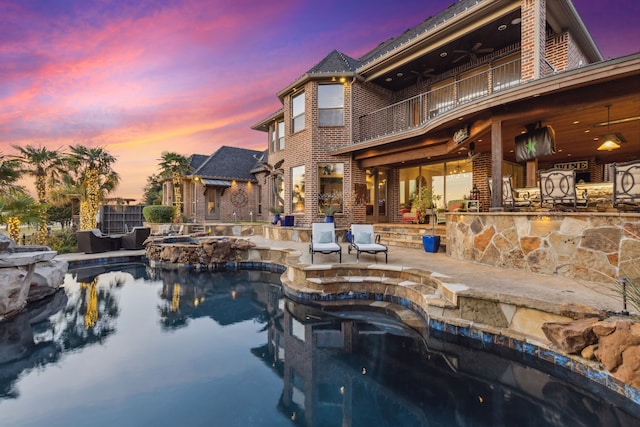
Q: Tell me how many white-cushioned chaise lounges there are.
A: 2